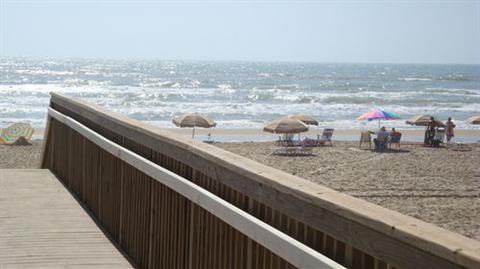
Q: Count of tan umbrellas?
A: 5